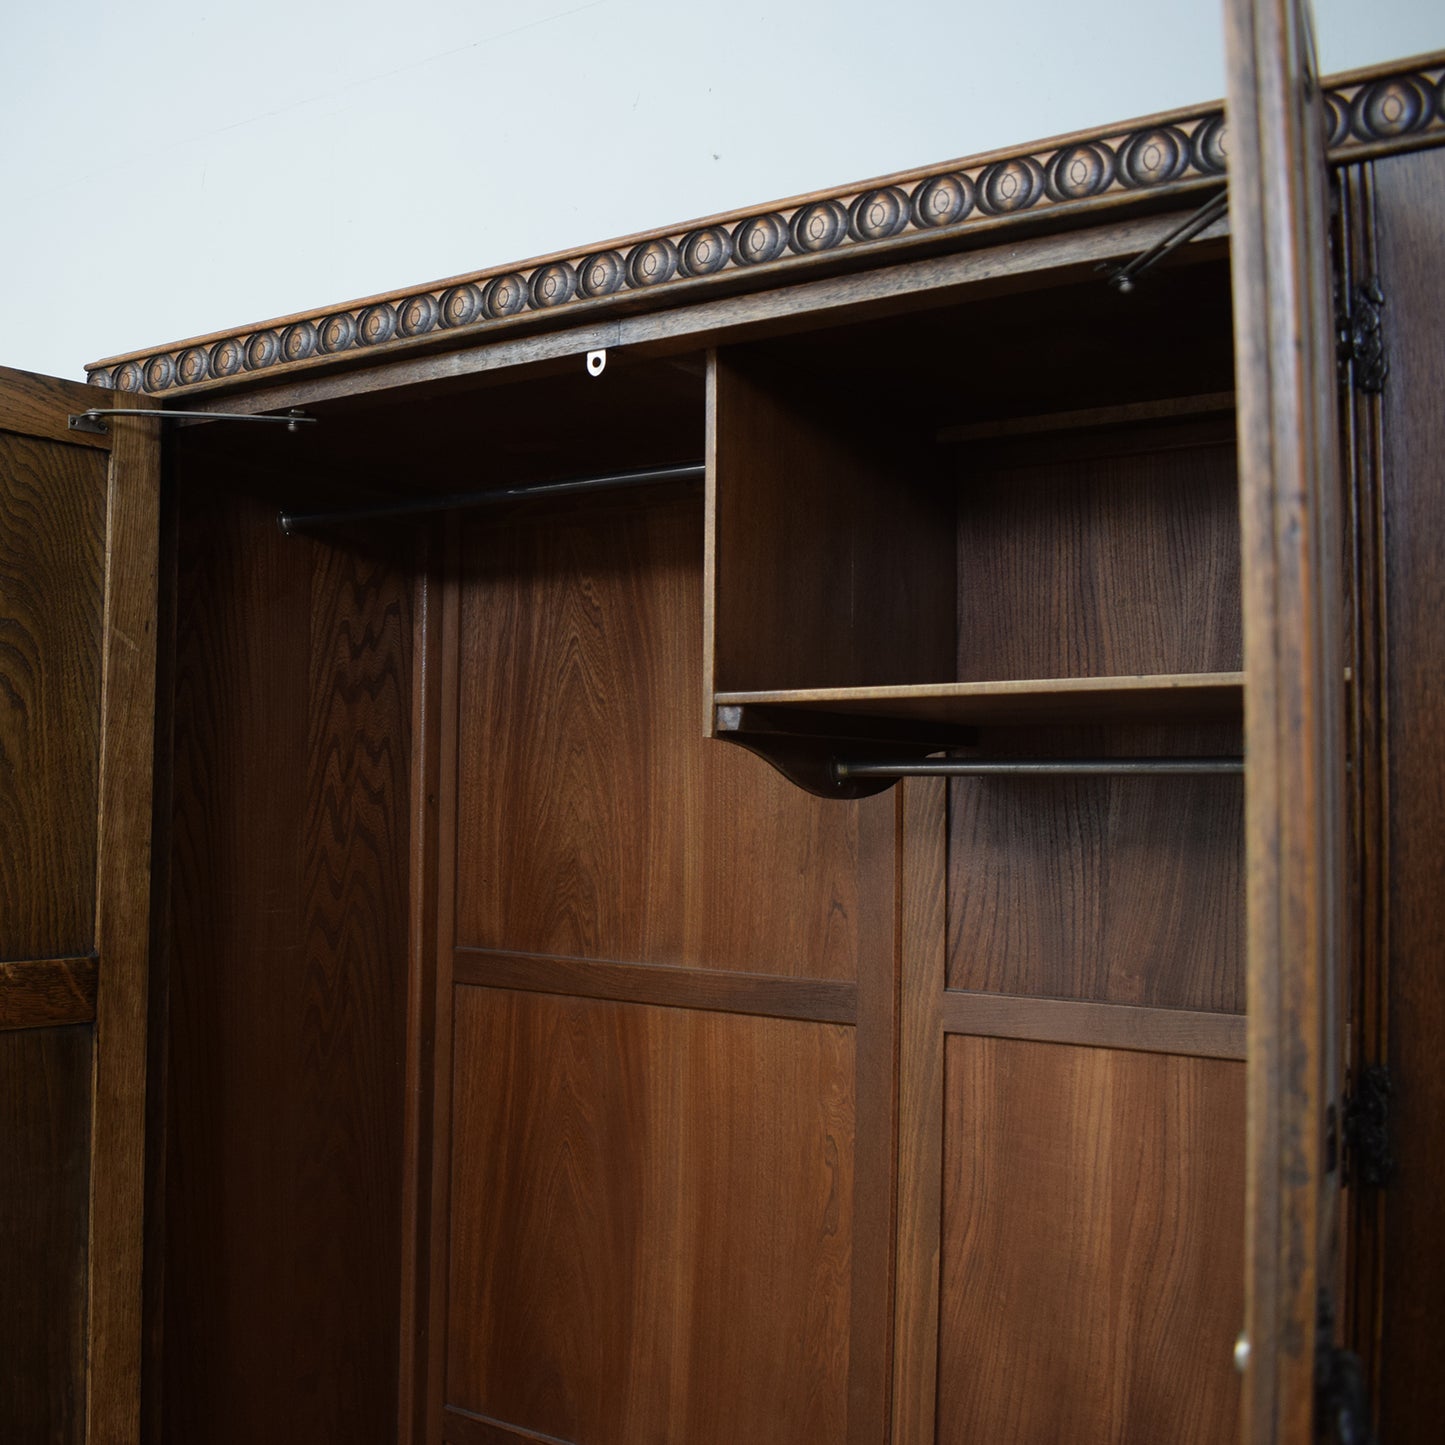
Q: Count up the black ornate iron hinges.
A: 2